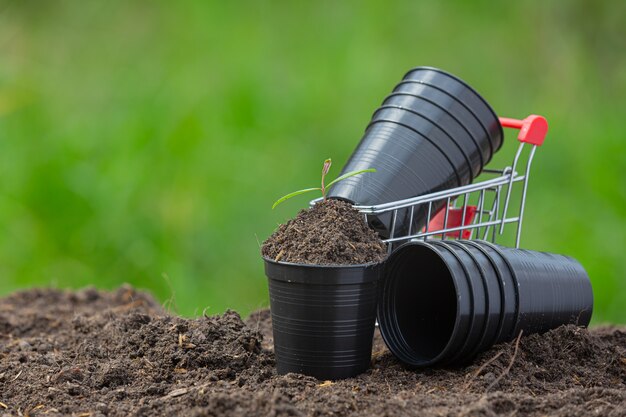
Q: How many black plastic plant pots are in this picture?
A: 11